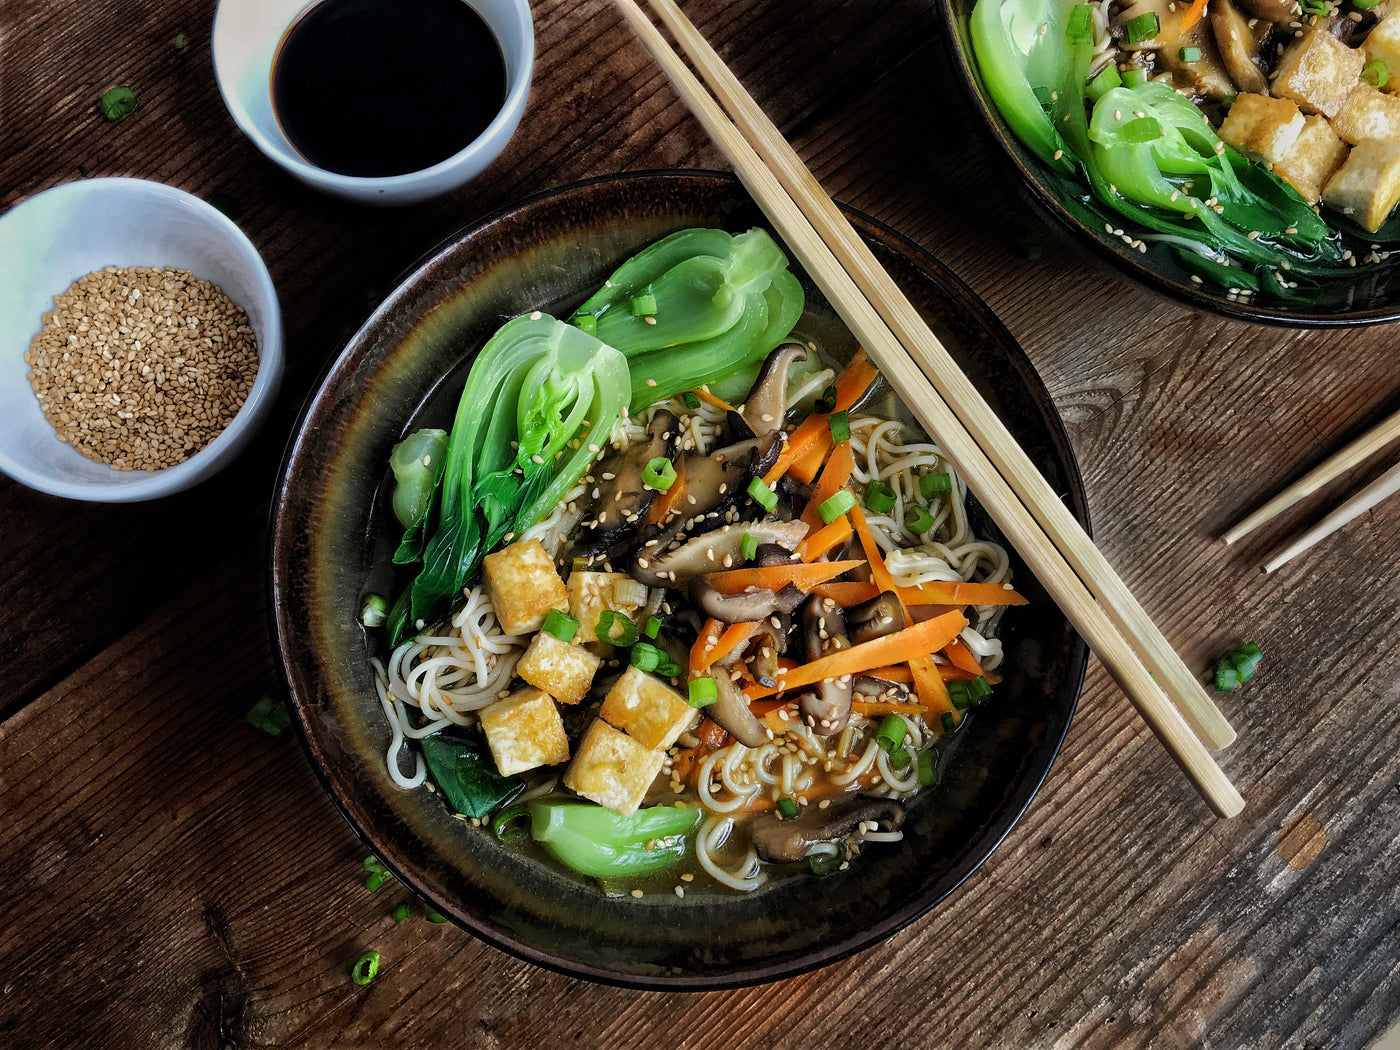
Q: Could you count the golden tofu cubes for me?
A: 12